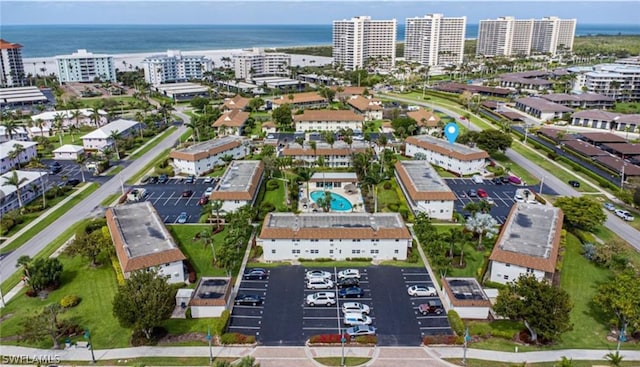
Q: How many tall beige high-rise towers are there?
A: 4